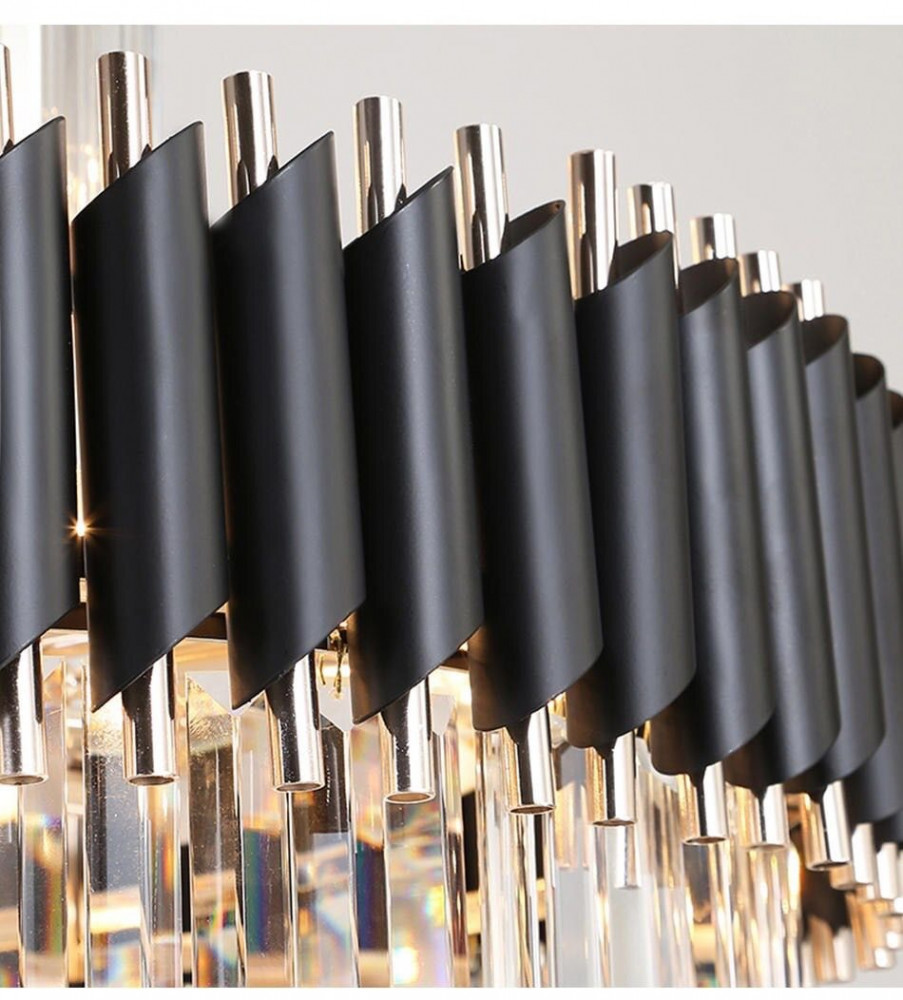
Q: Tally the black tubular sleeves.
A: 11